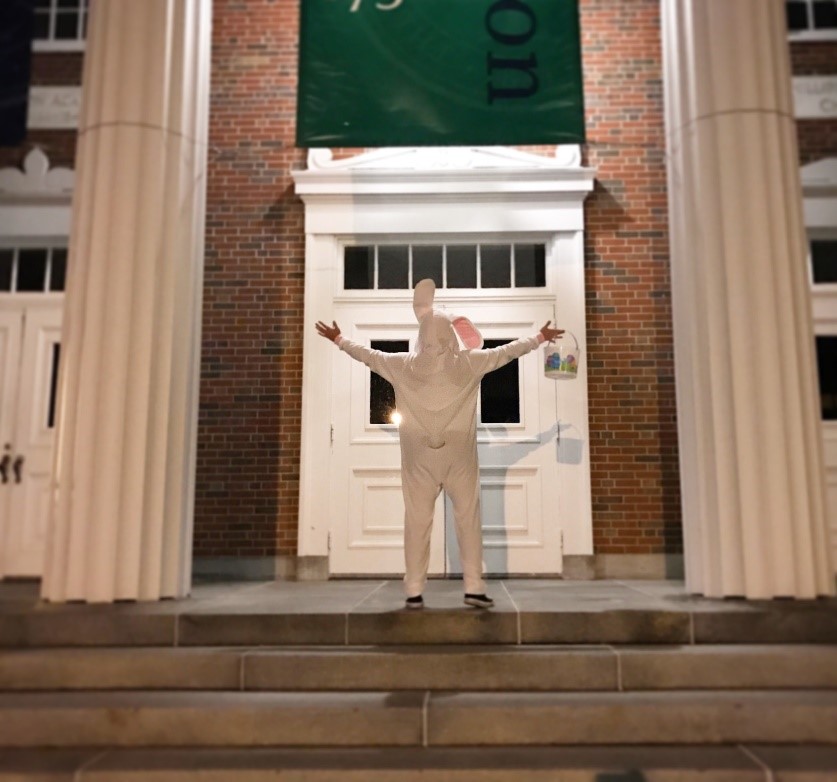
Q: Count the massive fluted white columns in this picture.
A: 2